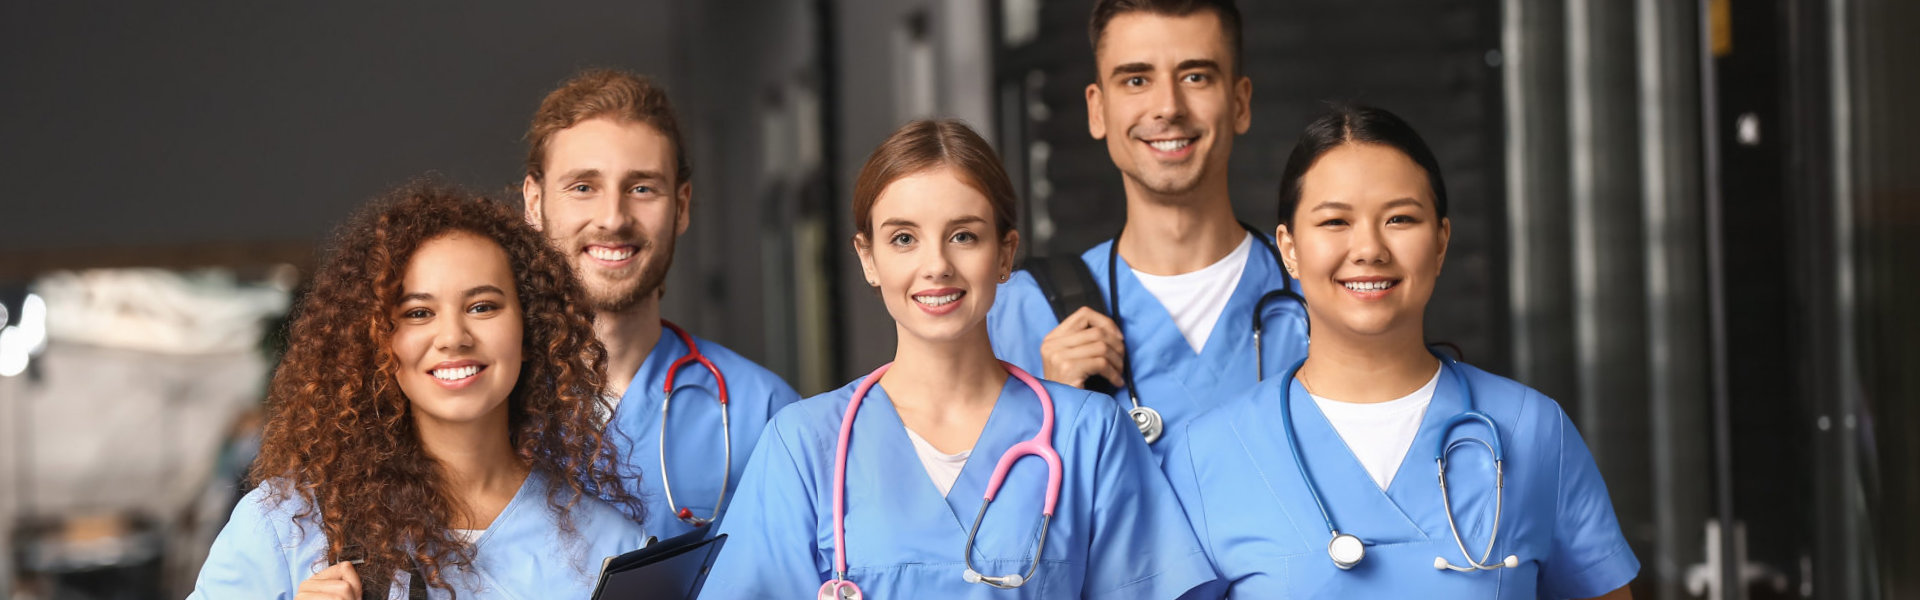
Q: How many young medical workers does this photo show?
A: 5